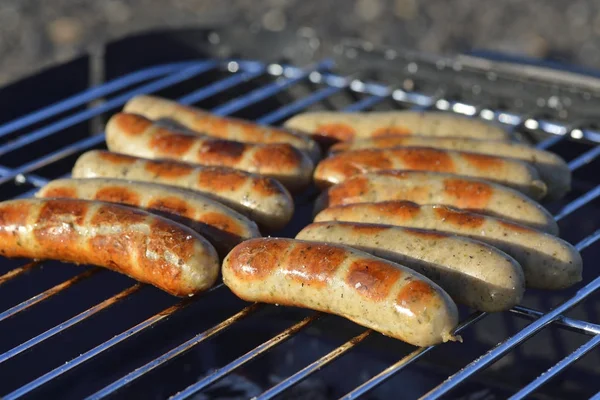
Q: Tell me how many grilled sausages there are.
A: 12